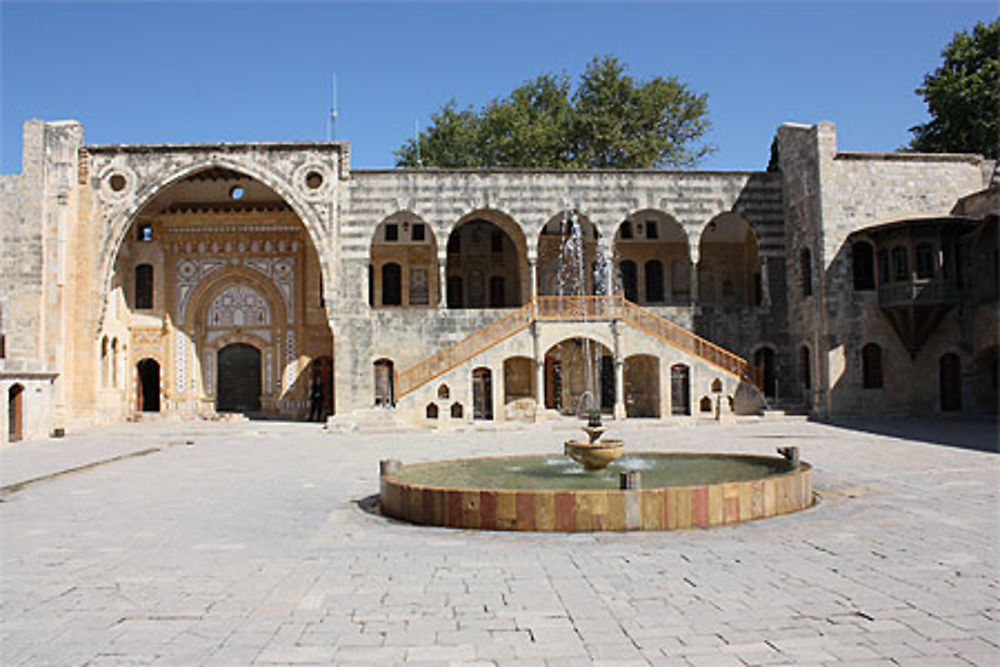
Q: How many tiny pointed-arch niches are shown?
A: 6